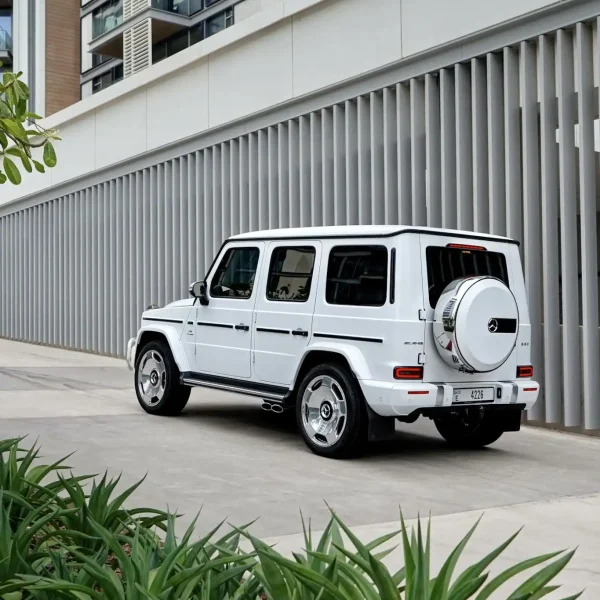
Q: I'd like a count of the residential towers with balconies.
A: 1